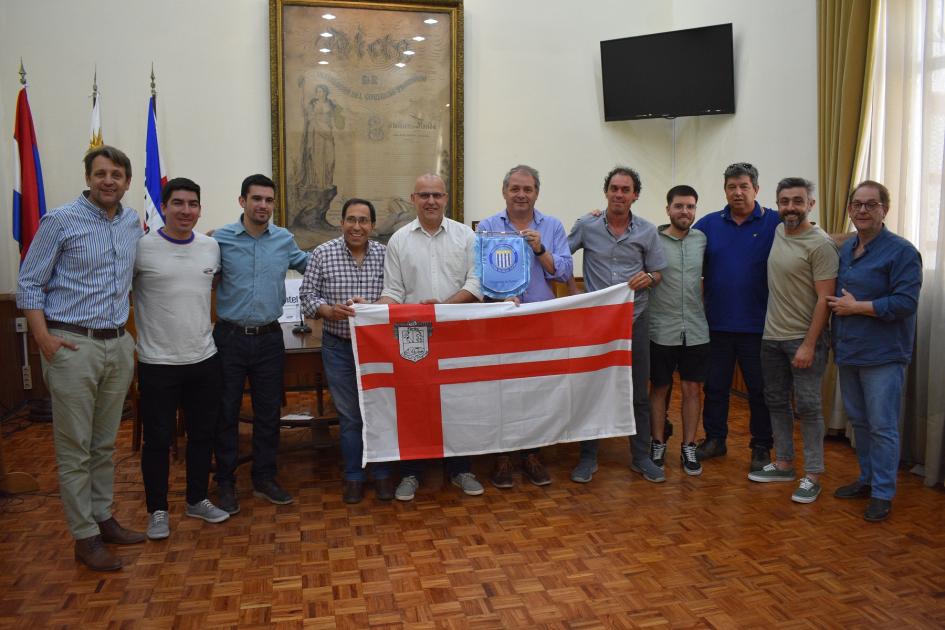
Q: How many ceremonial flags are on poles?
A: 3